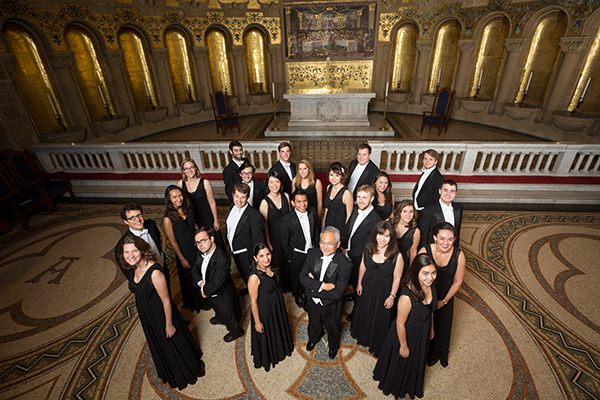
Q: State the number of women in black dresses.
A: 12